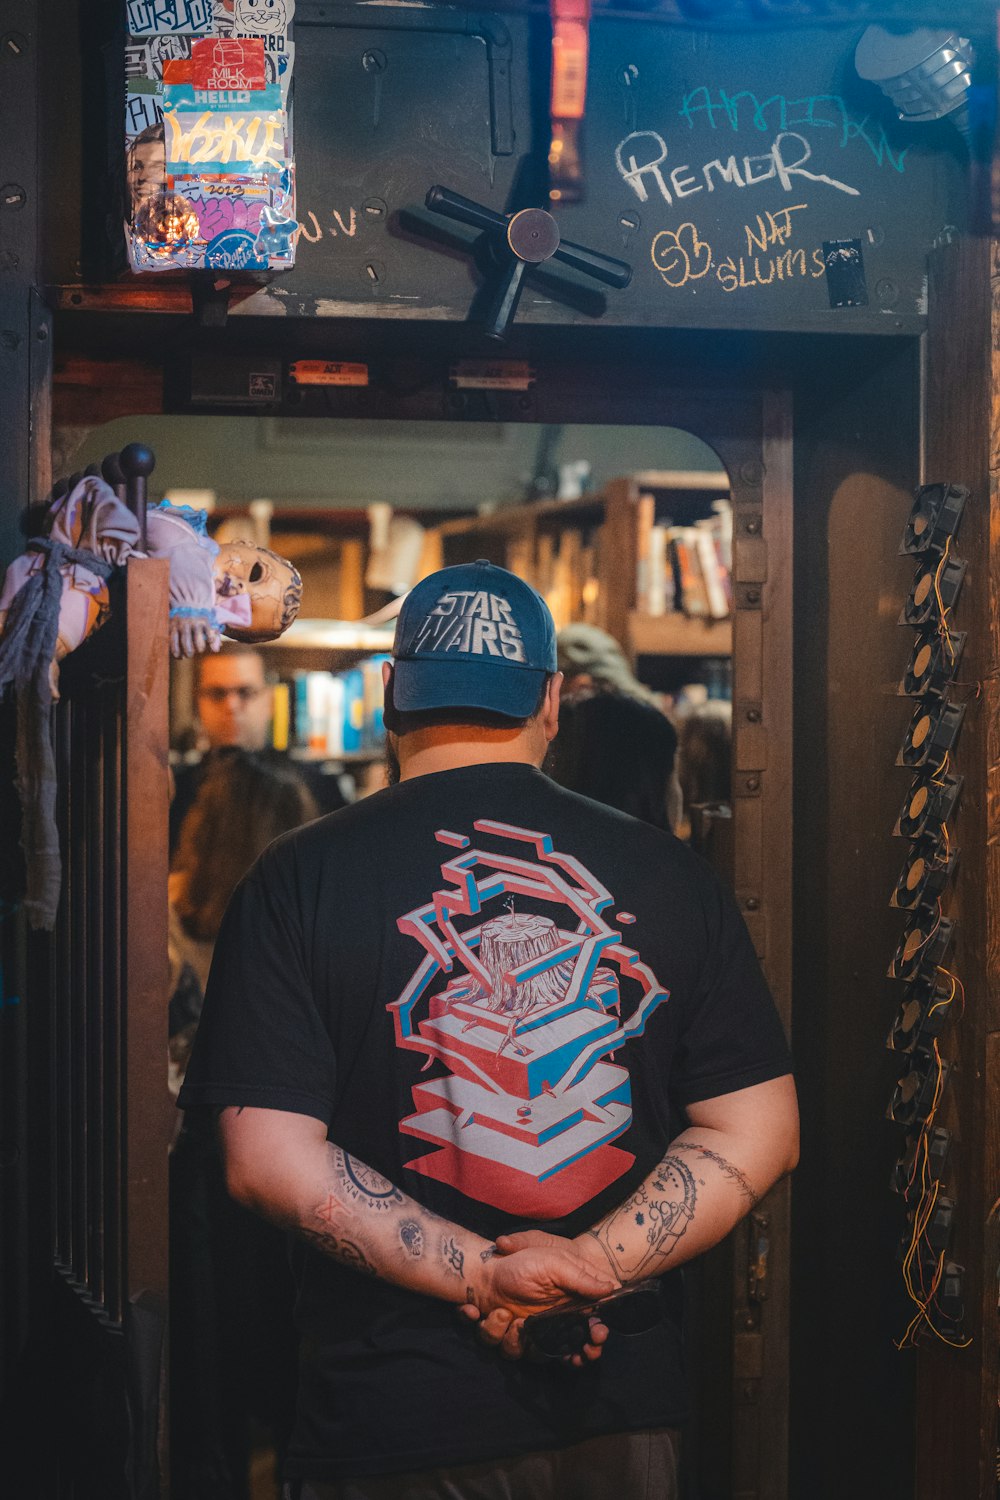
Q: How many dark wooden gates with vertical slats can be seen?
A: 1